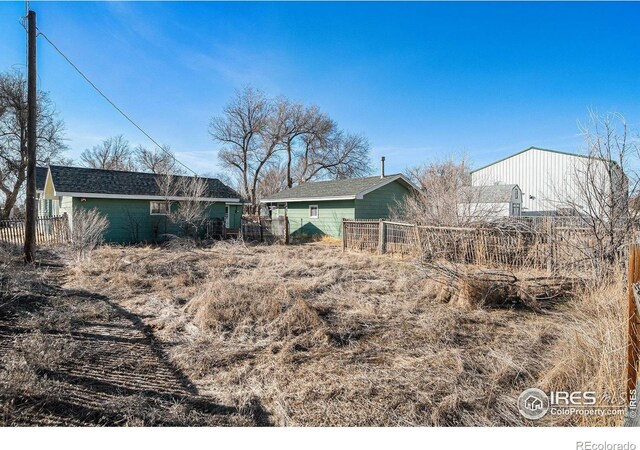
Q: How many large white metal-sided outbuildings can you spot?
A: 1